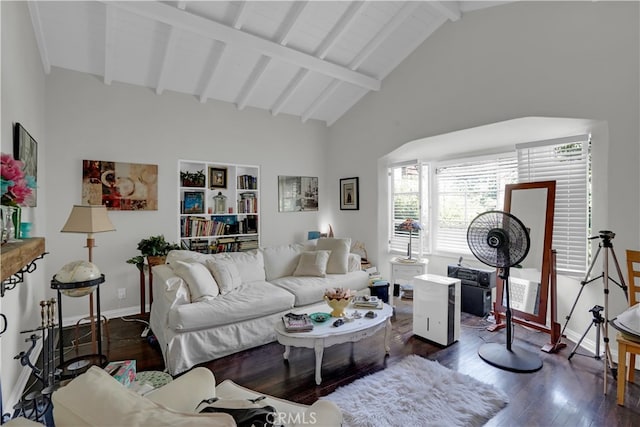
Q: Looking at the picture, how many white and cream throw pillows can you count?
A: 4